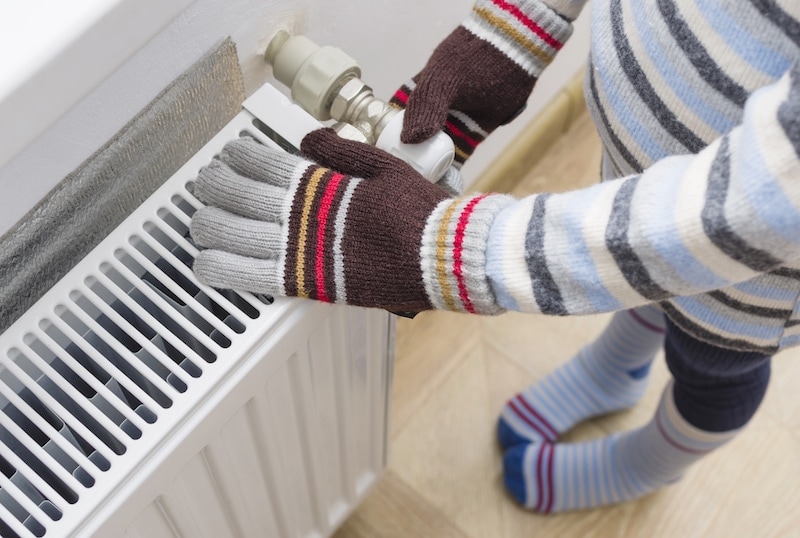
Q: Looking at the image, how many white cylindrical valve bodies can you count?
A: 1